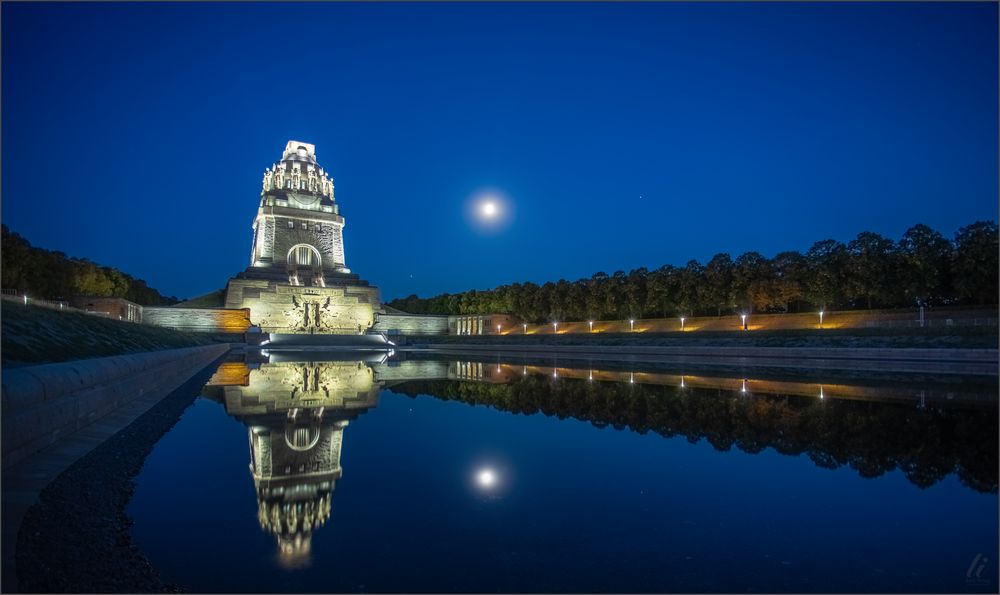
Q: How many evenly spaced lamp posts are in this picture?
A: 8